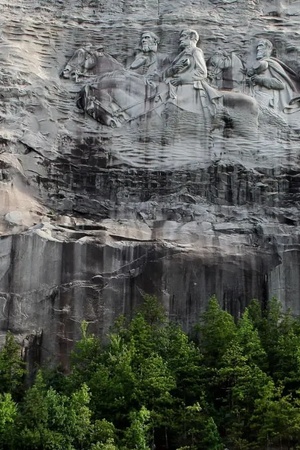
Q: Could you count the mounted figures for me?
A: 3